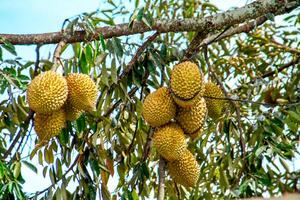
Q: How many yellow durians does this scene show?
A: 9